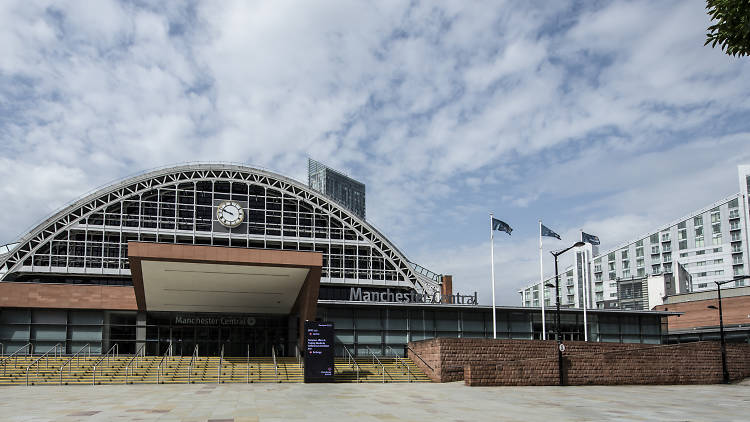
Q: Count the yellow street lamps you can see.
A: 0